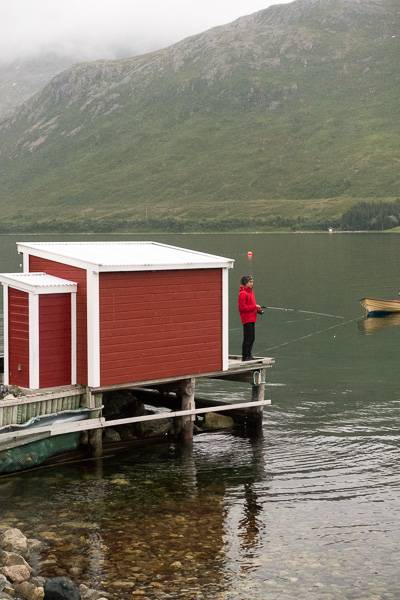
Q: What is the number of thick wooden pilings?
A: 3